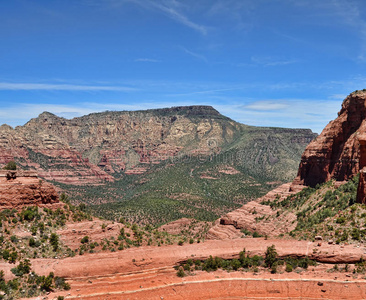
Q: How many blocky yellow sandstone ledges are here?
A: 0